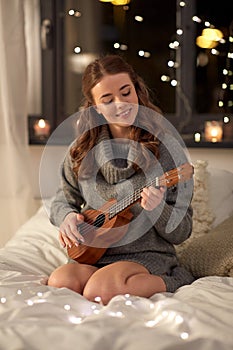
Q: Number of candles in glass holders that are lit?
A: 2